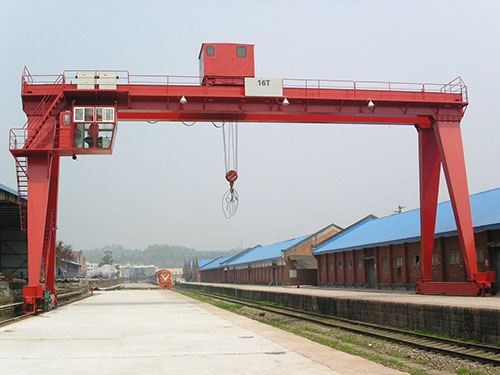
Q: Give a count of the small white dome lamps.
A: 3